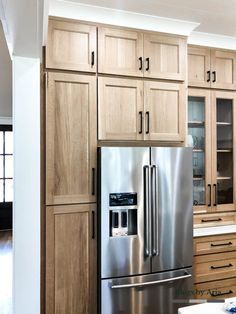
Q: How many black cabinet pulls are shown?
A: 15